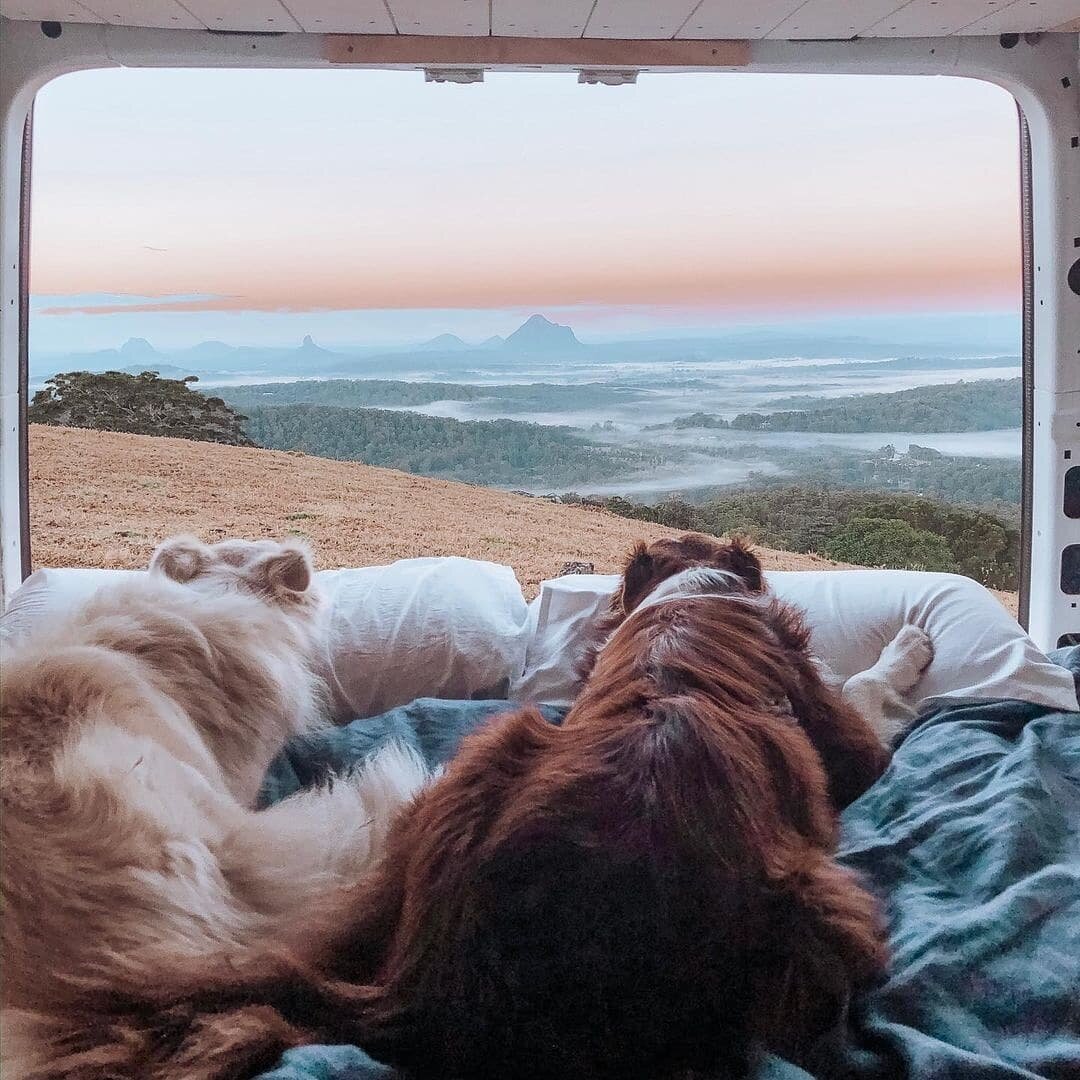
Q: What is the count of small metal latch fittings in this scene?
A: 2